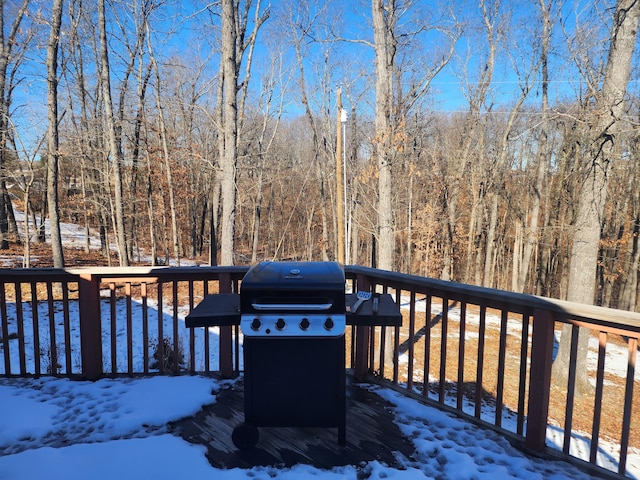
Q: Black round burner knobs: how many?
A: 4